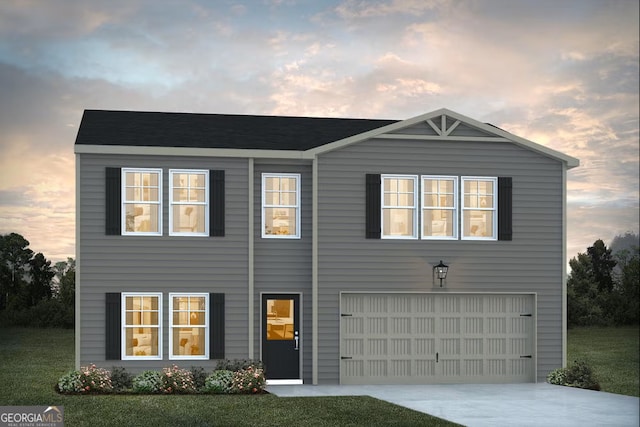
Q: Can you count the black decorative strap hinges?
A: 4